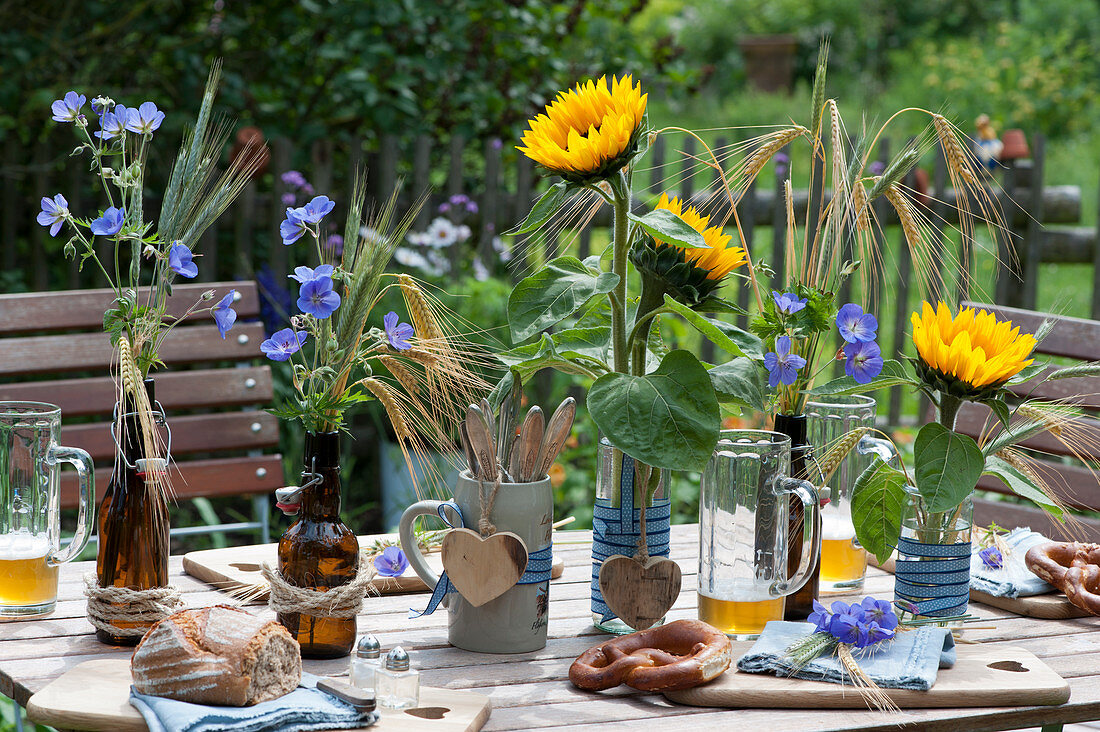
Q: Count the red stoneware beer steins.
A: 0